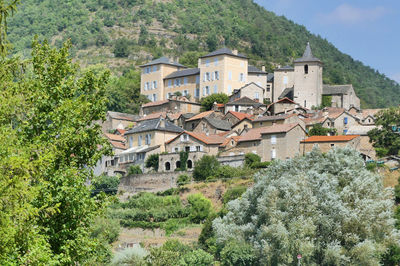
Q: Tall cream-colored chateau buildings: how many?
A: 2